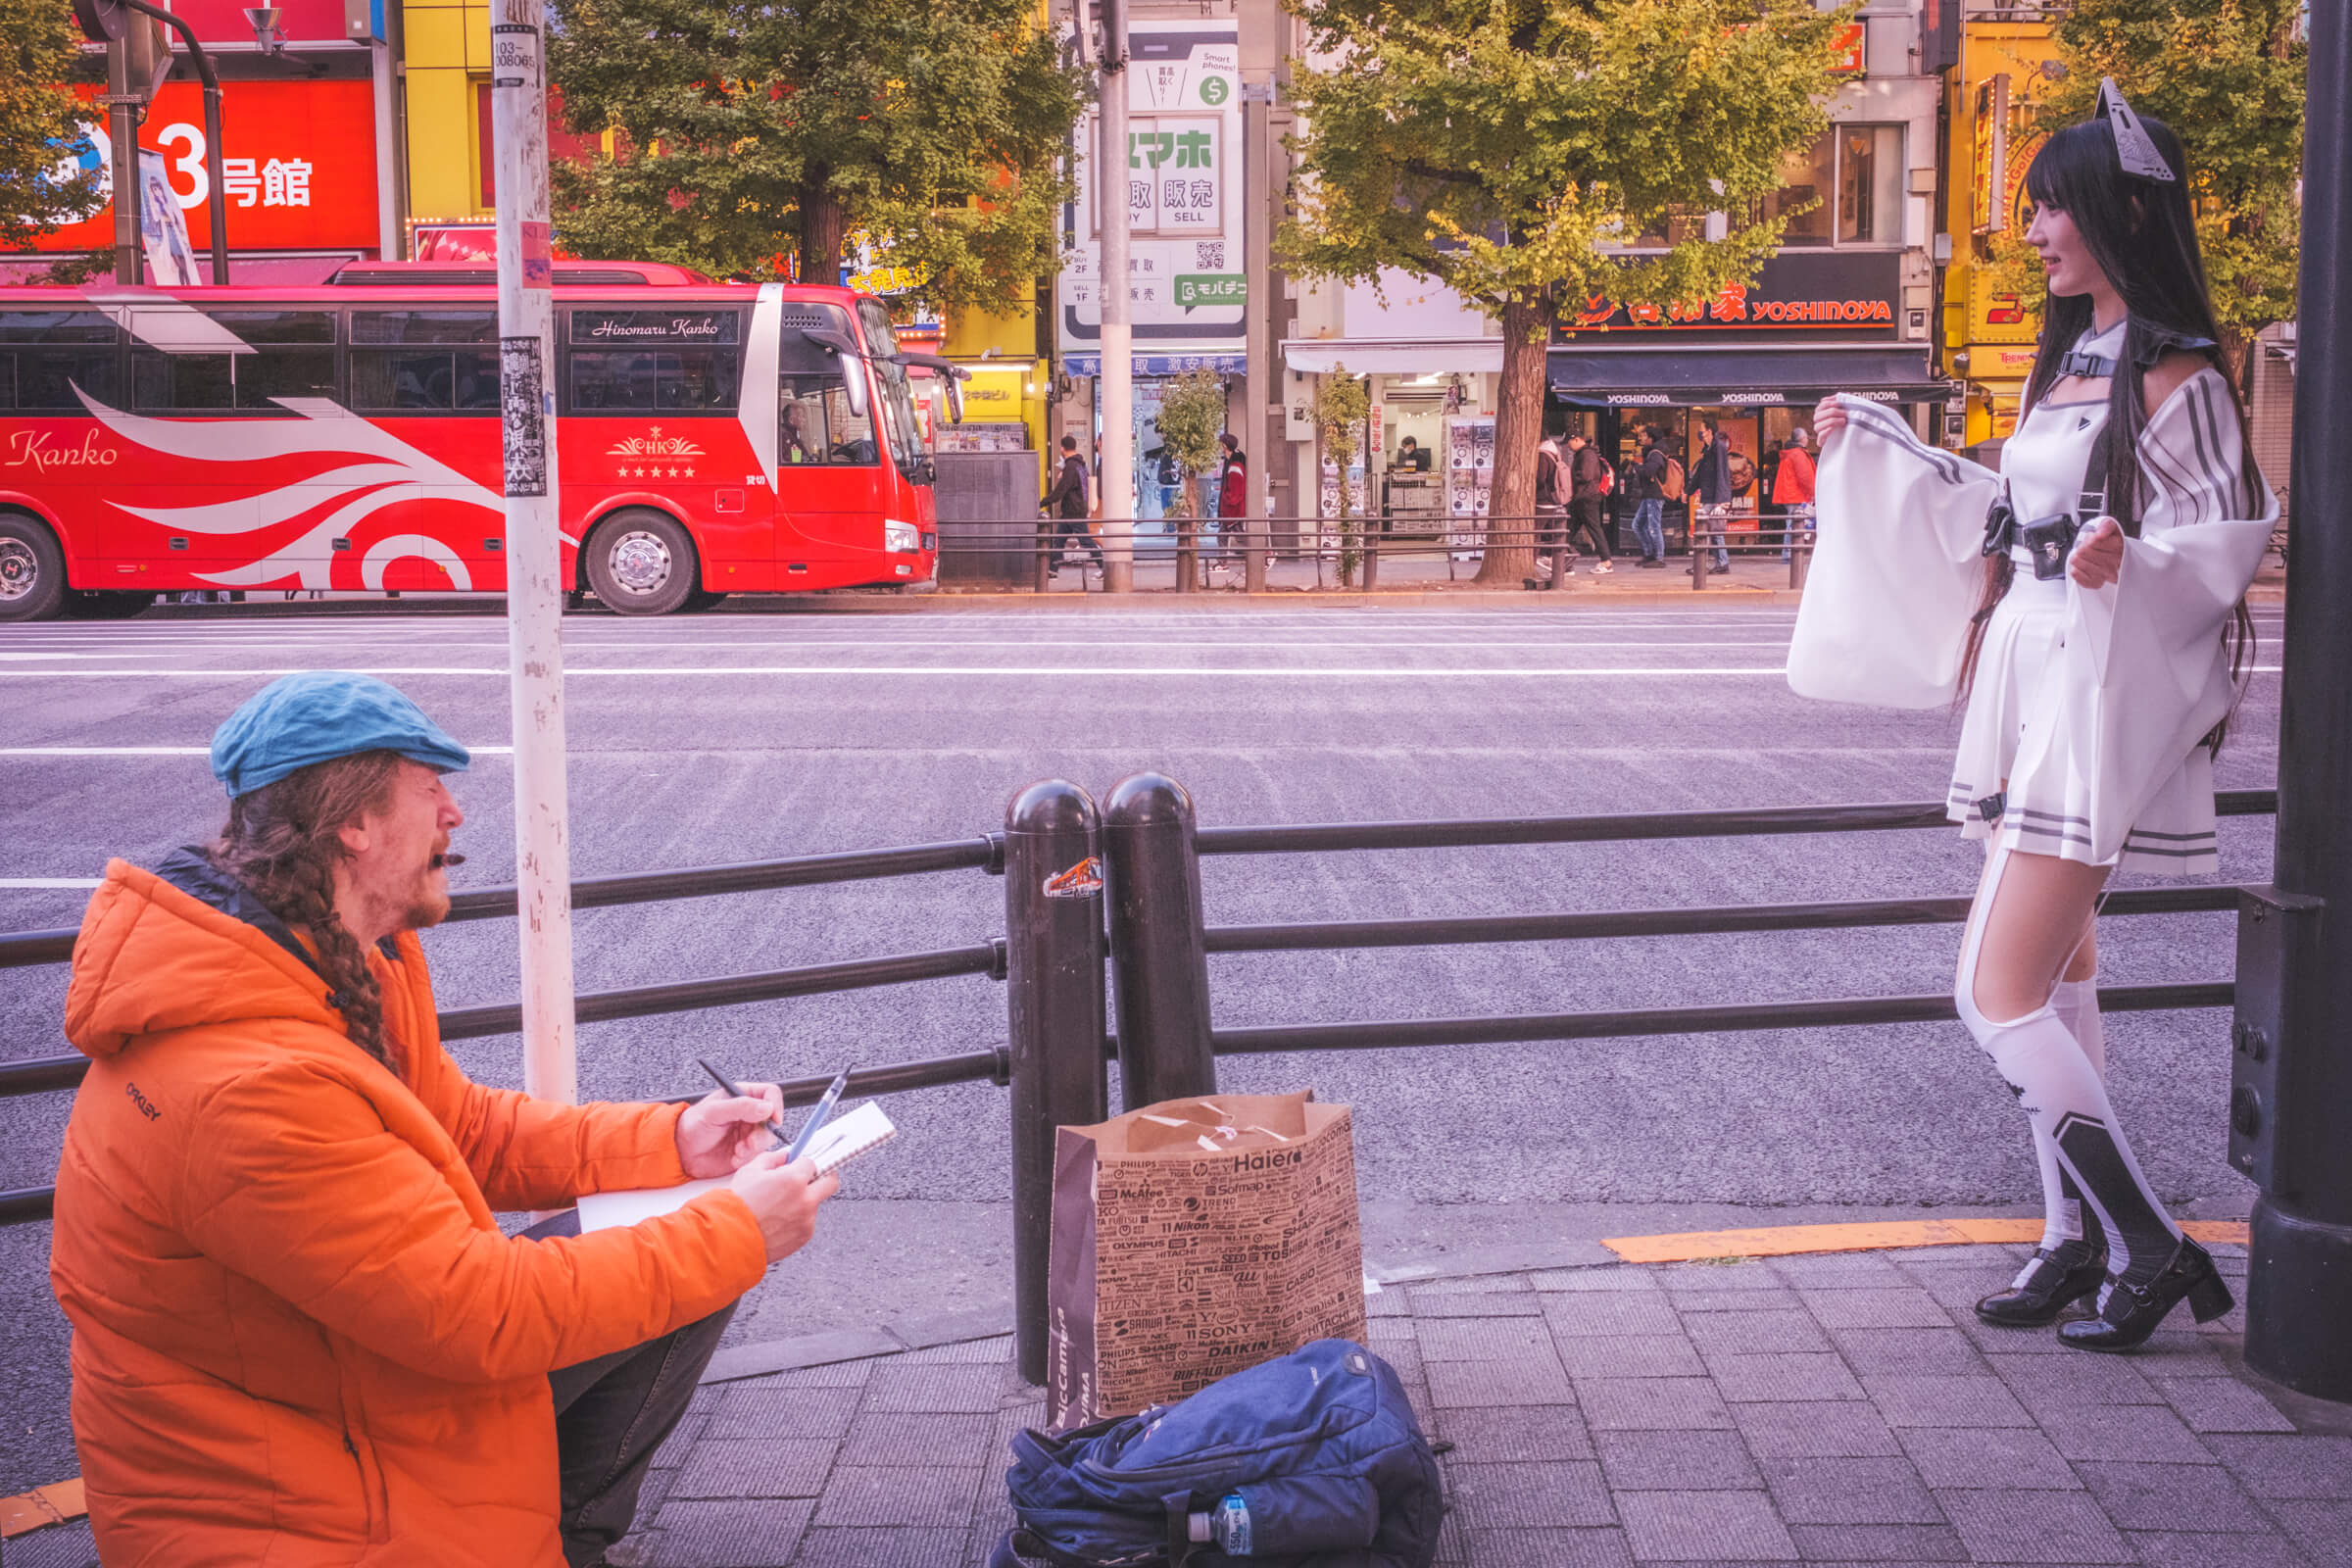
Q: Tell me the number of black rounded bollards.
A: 2